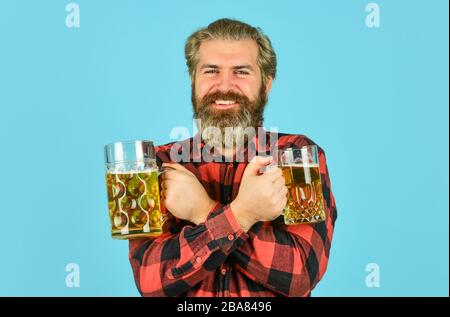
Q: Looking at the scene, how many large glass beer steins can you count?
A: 2